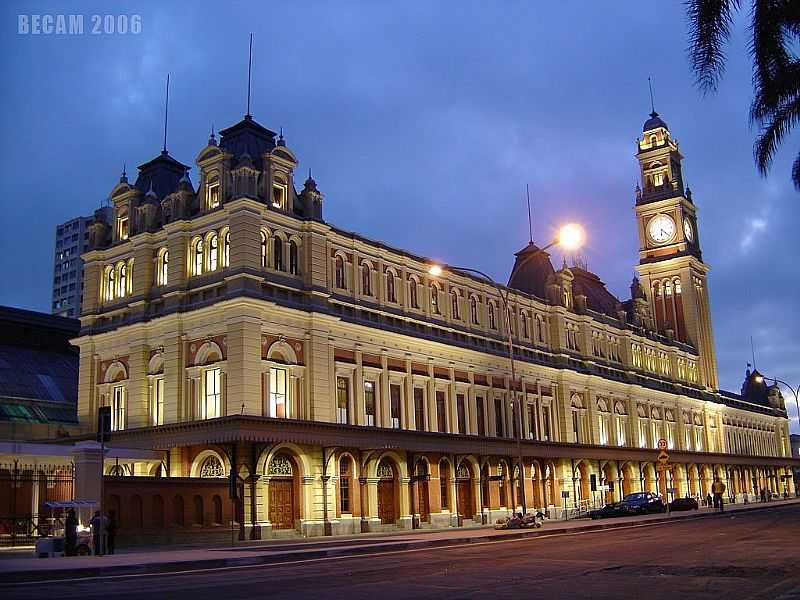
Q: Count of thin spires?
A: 5